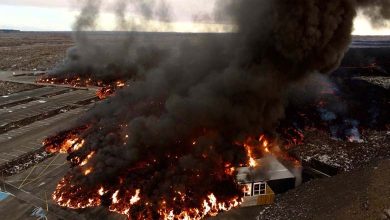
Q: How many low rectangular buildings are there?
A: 1